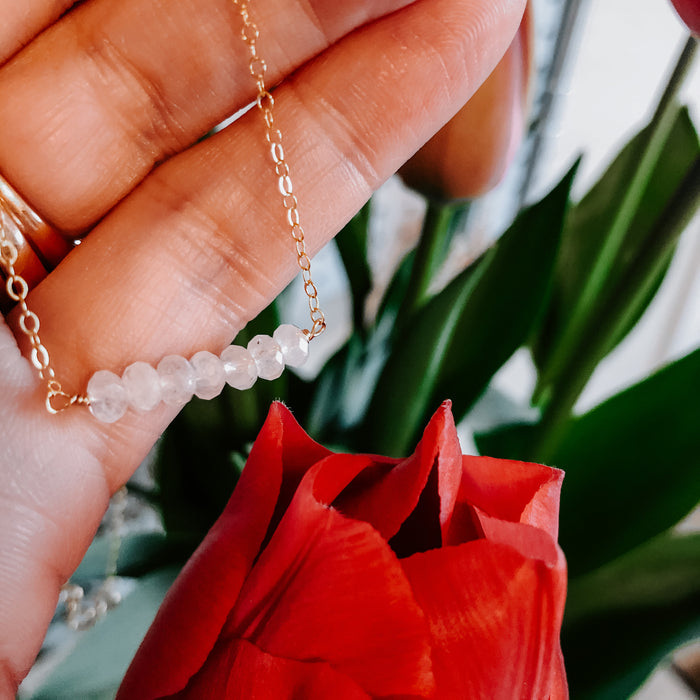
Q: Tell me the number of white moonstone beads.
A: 7